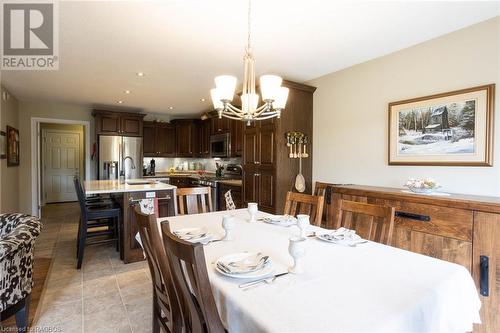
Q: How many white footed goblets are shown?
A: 4